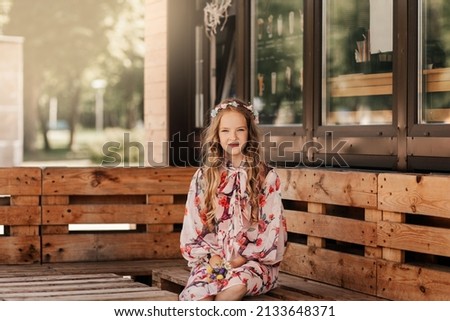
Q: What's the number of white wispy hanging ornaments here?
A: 1